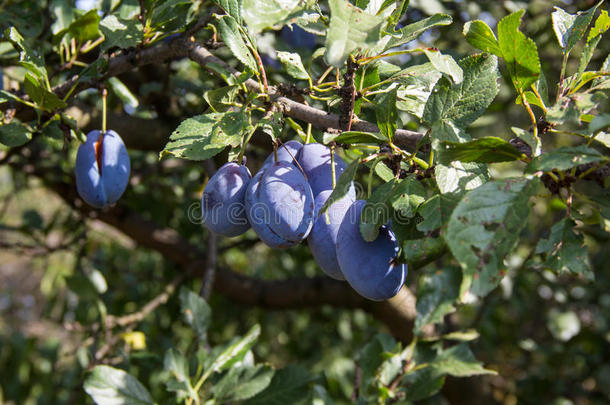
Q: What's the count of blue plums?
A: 7